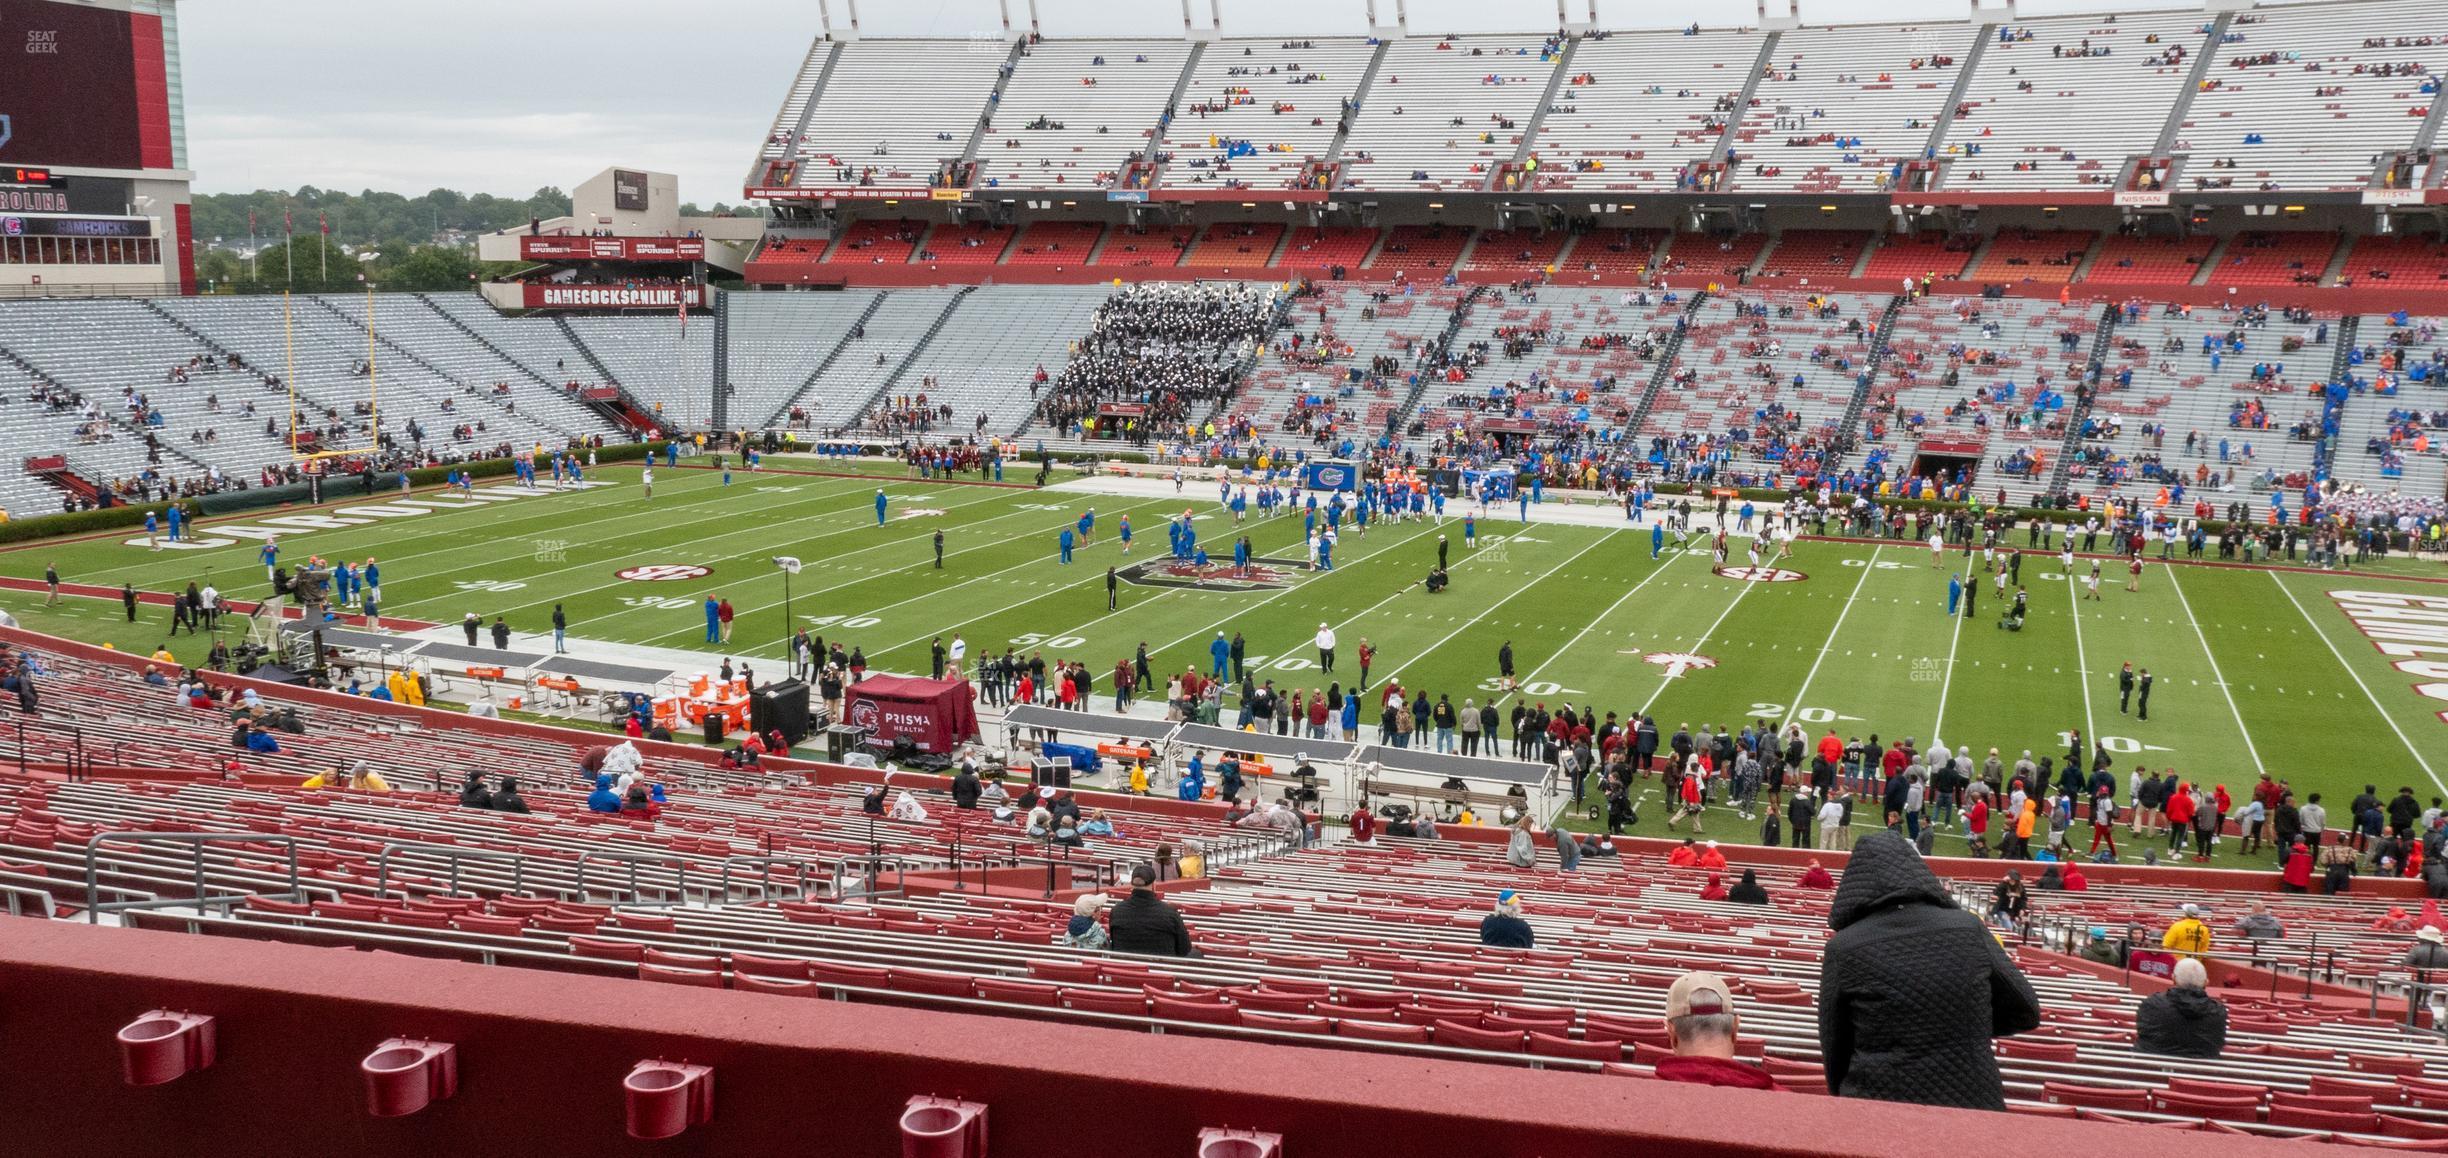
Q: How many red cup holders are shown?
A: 5